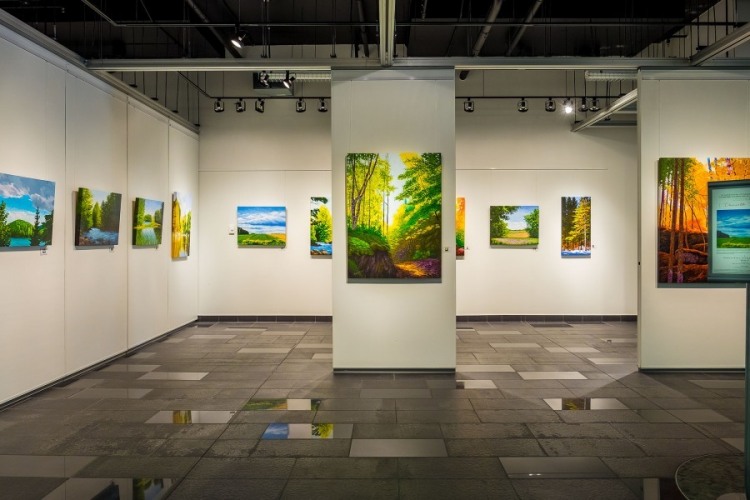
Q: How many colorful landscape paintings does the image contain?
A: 11